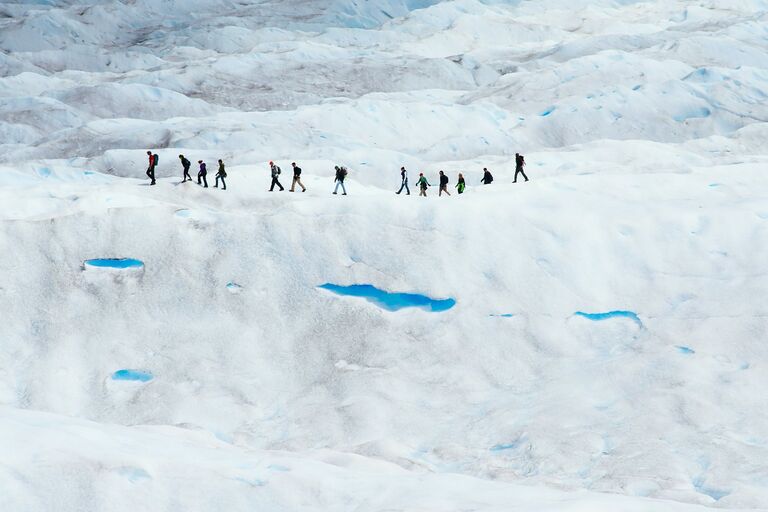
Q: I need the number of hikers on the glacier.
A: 13